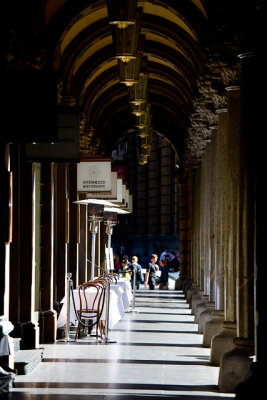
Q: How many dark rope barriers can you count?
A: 1